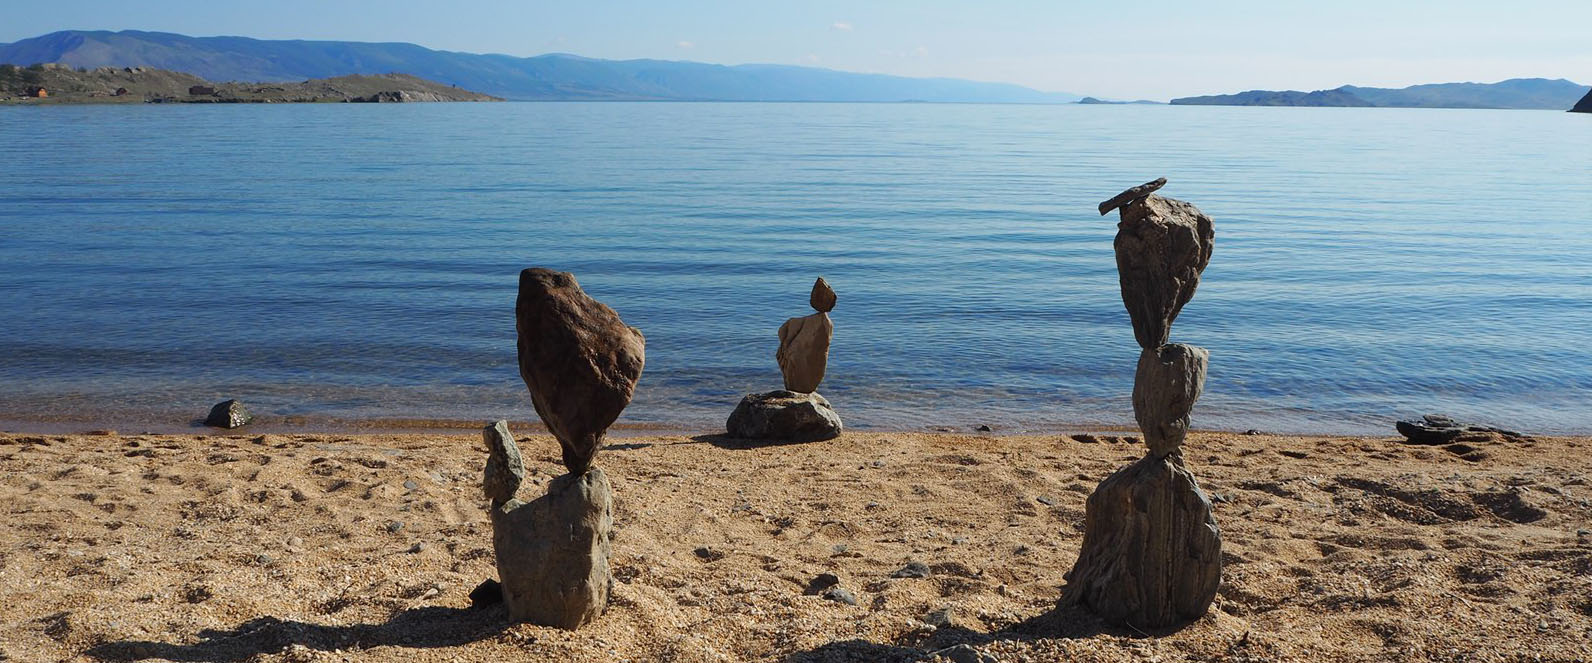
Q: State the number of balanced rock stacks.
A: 3